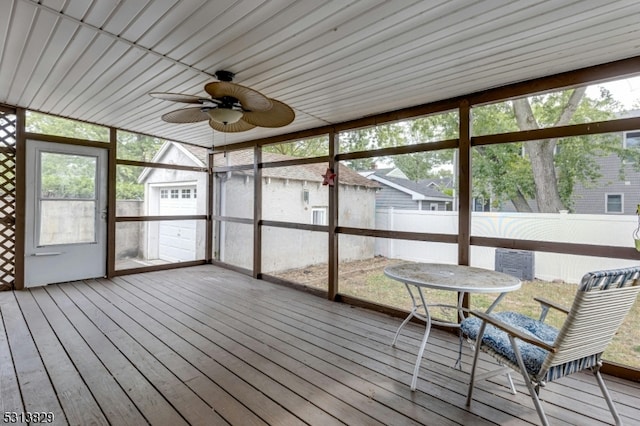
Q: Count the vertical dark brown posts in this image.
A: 6